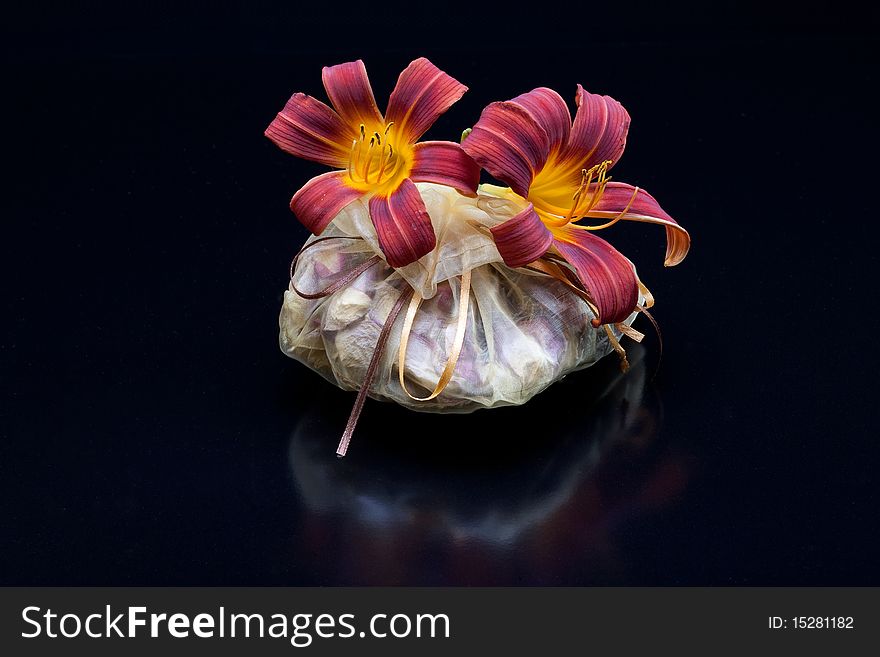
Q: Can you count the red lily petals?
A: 12